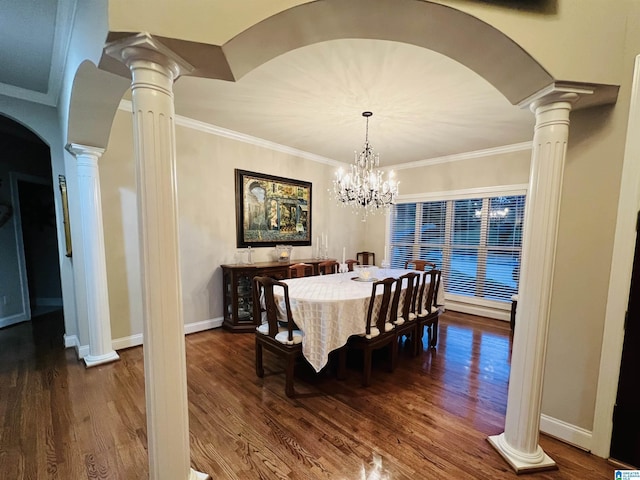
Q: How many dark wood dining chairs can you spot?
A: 9